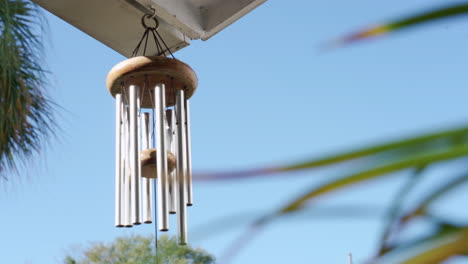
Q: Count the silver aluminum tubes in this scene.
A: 8